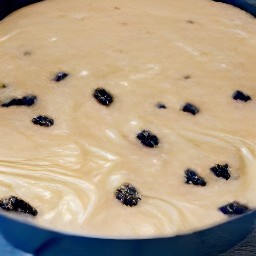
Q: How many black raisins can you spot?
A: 13